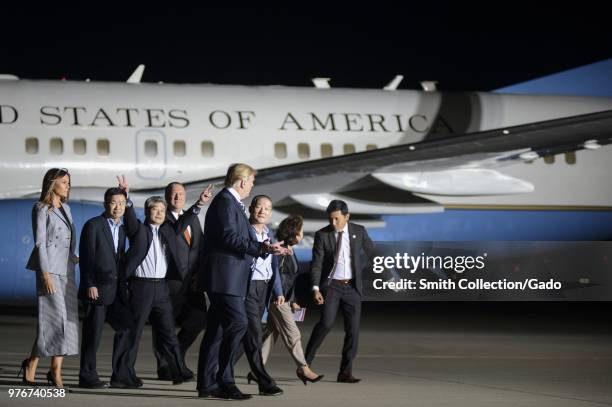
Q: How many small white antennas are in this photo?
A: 4